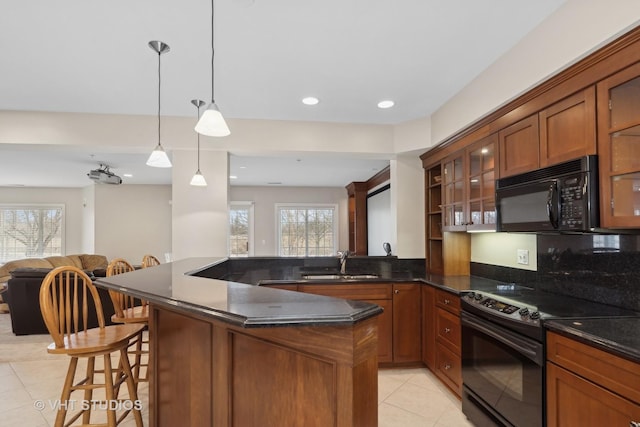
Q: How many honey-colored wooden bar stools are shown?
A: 3